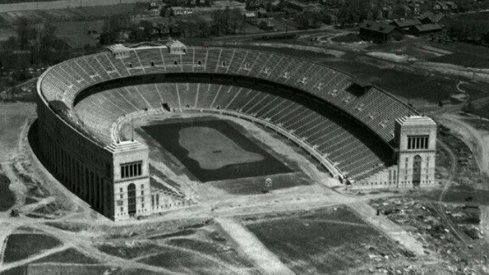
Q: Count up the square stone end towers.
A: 2